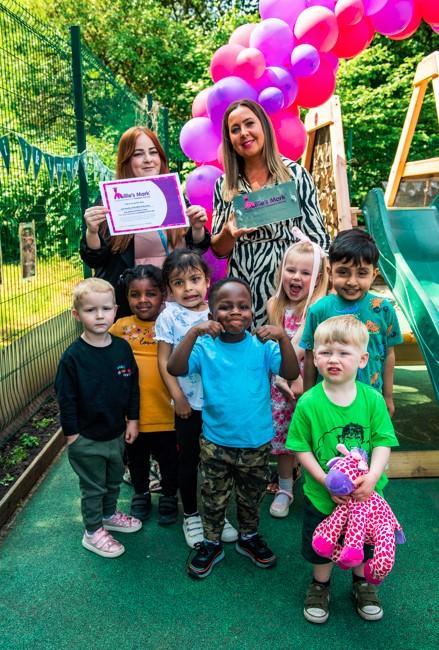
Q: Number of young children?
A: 7